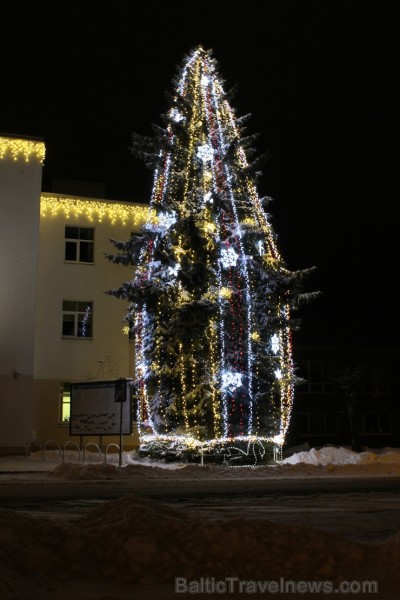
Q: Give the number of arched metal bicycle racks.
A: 5